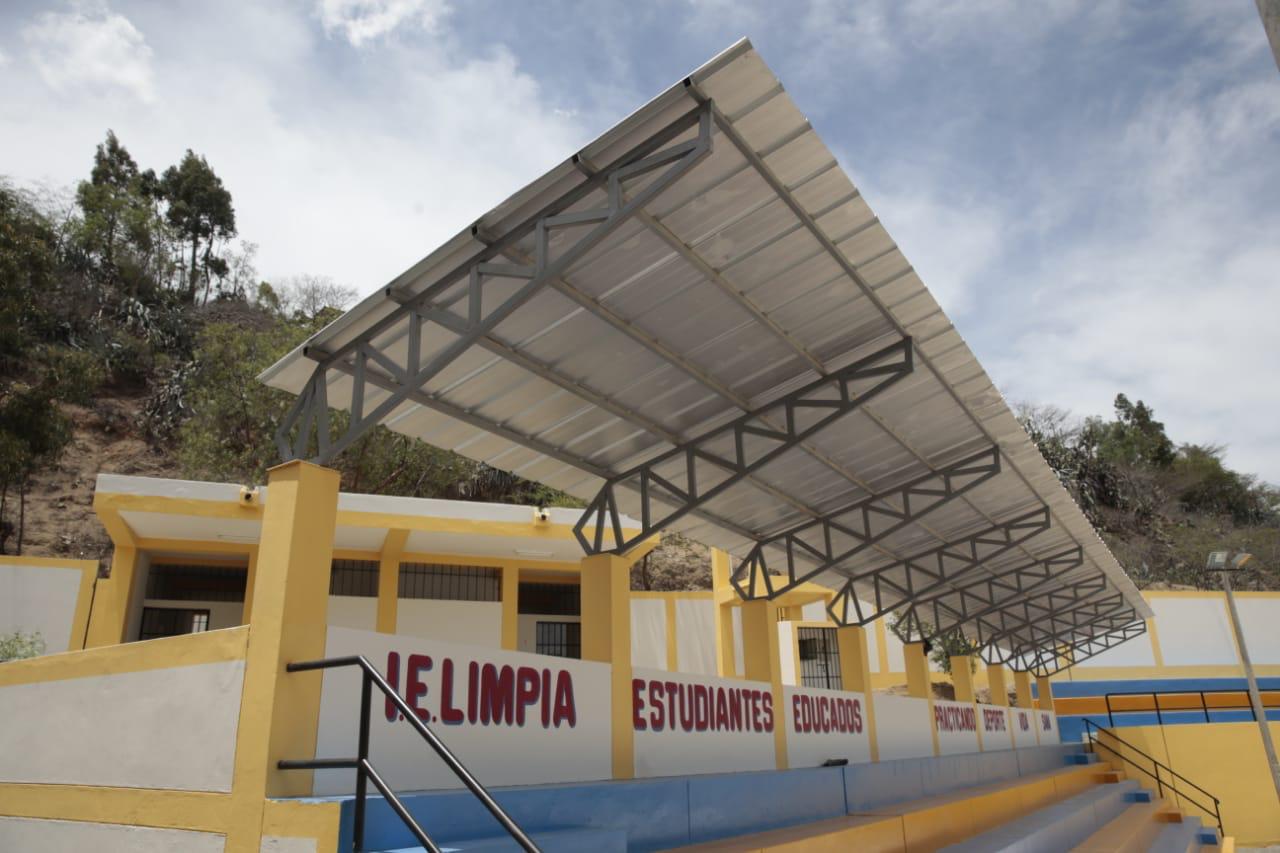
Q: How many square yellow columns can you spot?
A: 9